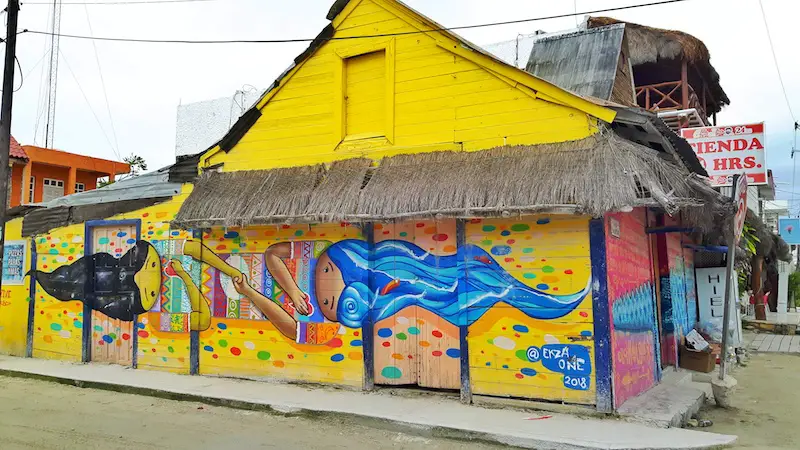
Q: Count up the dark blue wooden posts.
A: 7